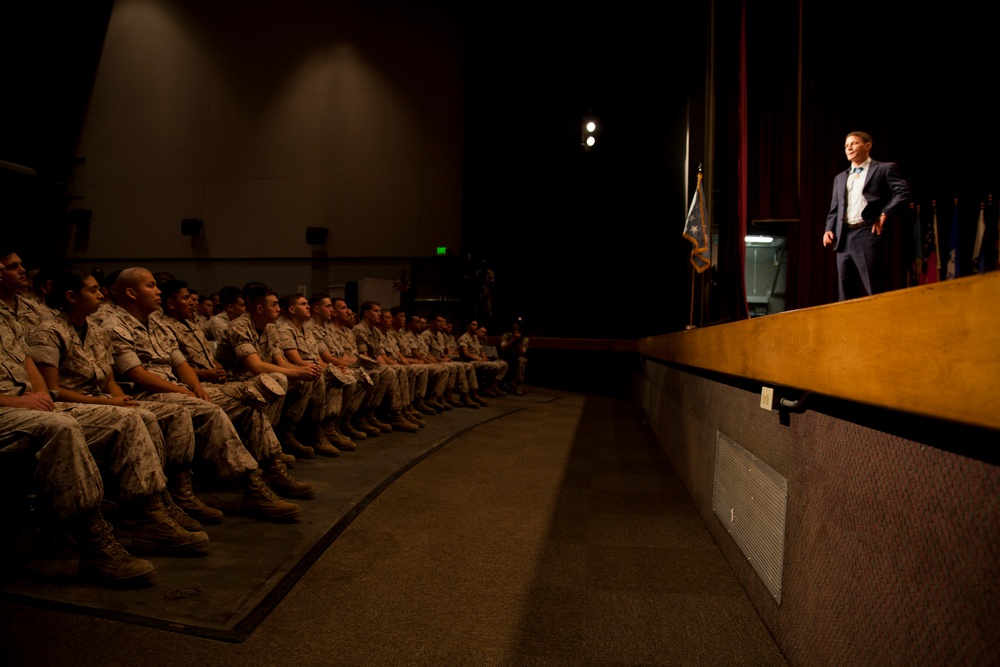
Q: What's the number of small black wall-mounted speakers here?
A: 3